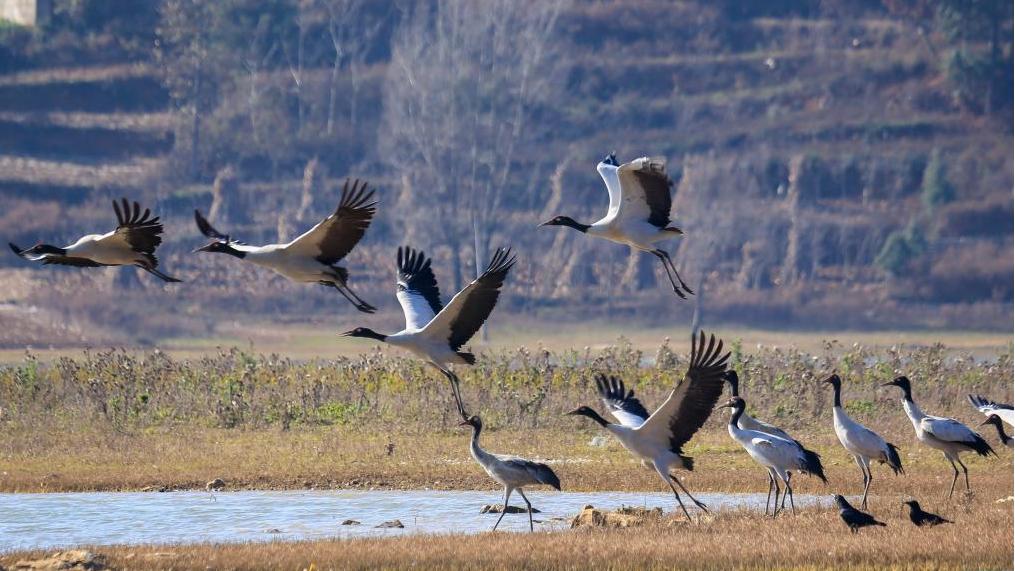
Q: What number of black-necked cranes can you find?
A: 11